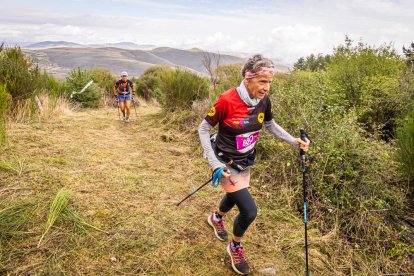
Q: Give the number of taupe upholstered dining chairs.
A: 0